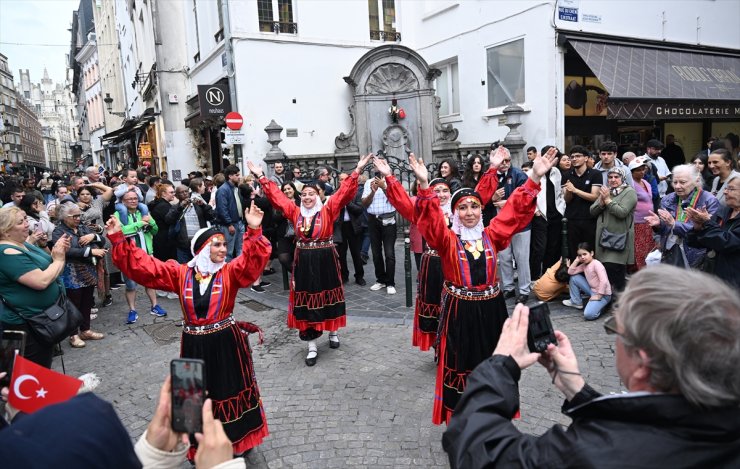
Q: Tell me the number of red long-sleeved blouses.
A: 4